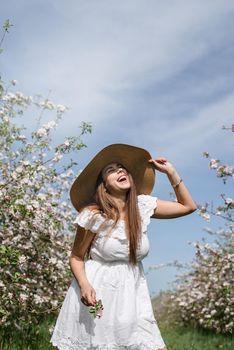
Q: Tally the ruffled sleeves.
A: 2